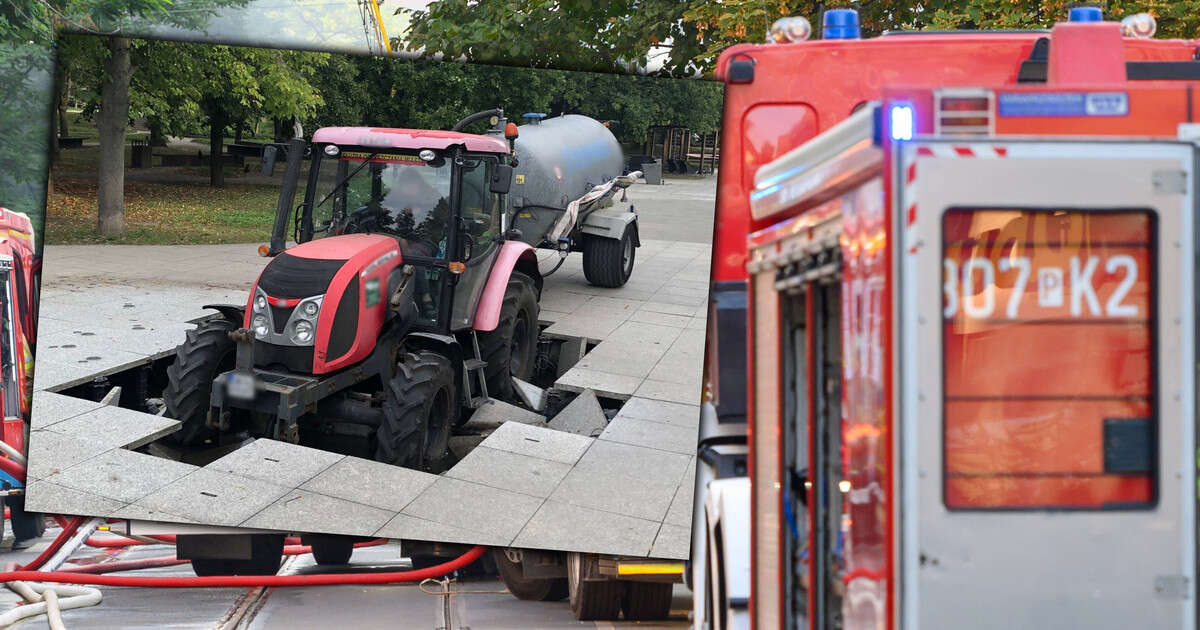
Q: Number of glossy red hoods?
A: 1